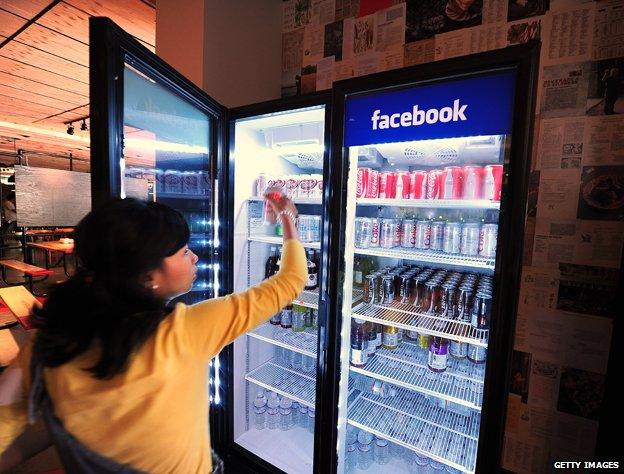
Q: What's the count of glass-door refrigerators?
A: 2